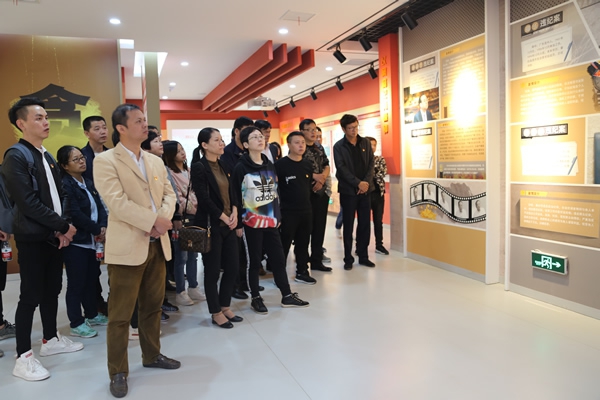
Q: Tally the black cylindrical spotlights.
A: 9